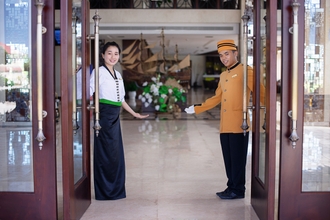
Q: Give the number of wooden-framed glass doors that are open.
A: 2